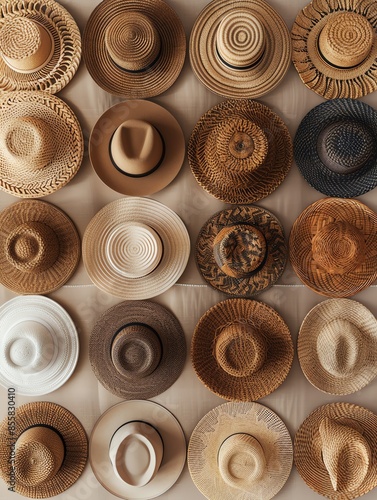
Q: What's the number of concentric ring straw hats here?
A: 3